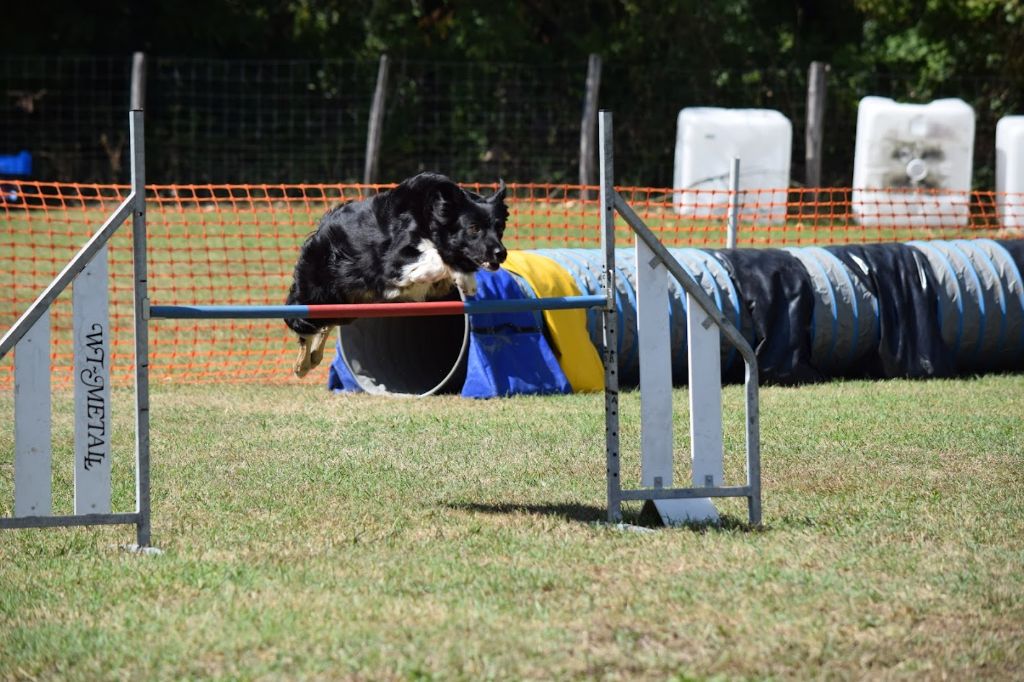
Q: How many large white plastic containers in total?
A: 3